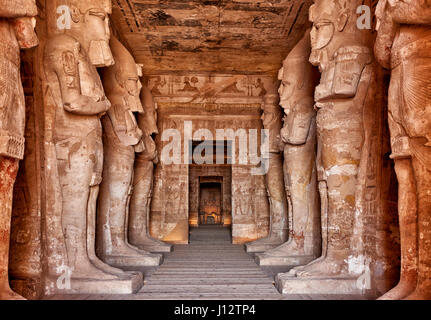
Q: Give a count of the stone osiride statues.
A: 8